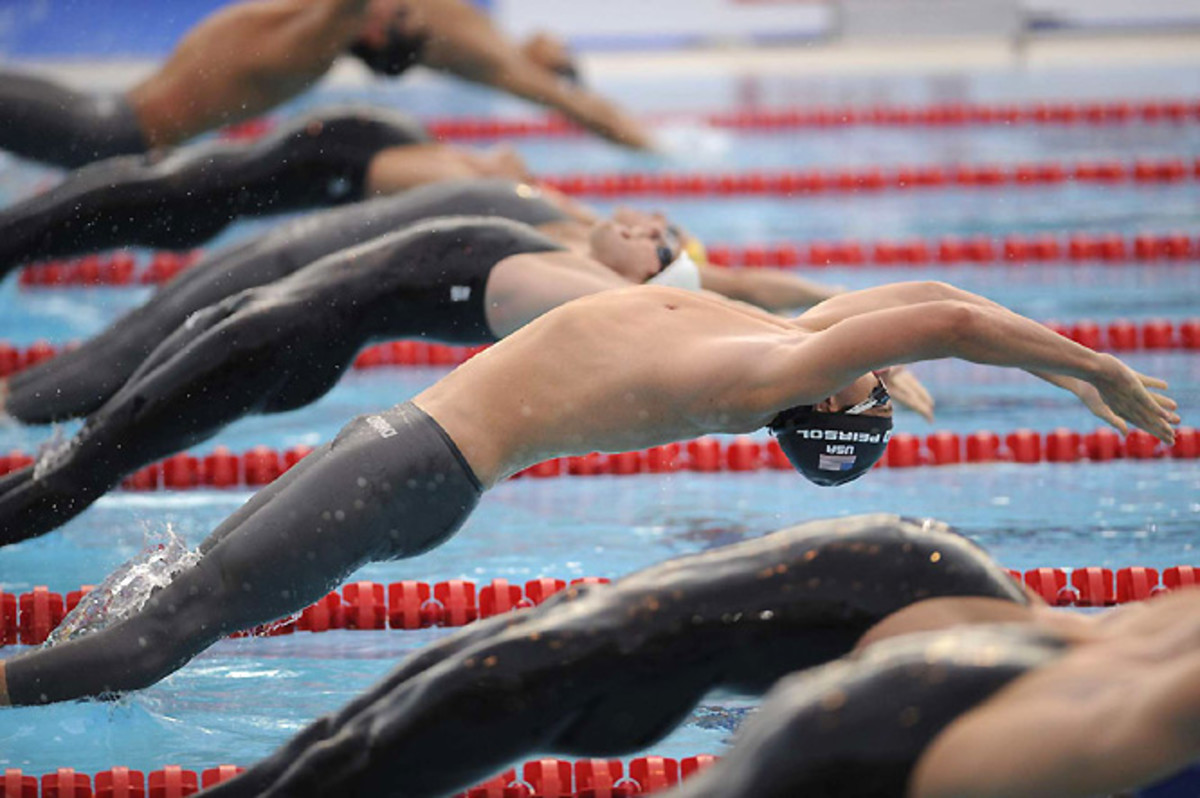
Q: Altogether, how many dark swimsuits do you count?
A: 7